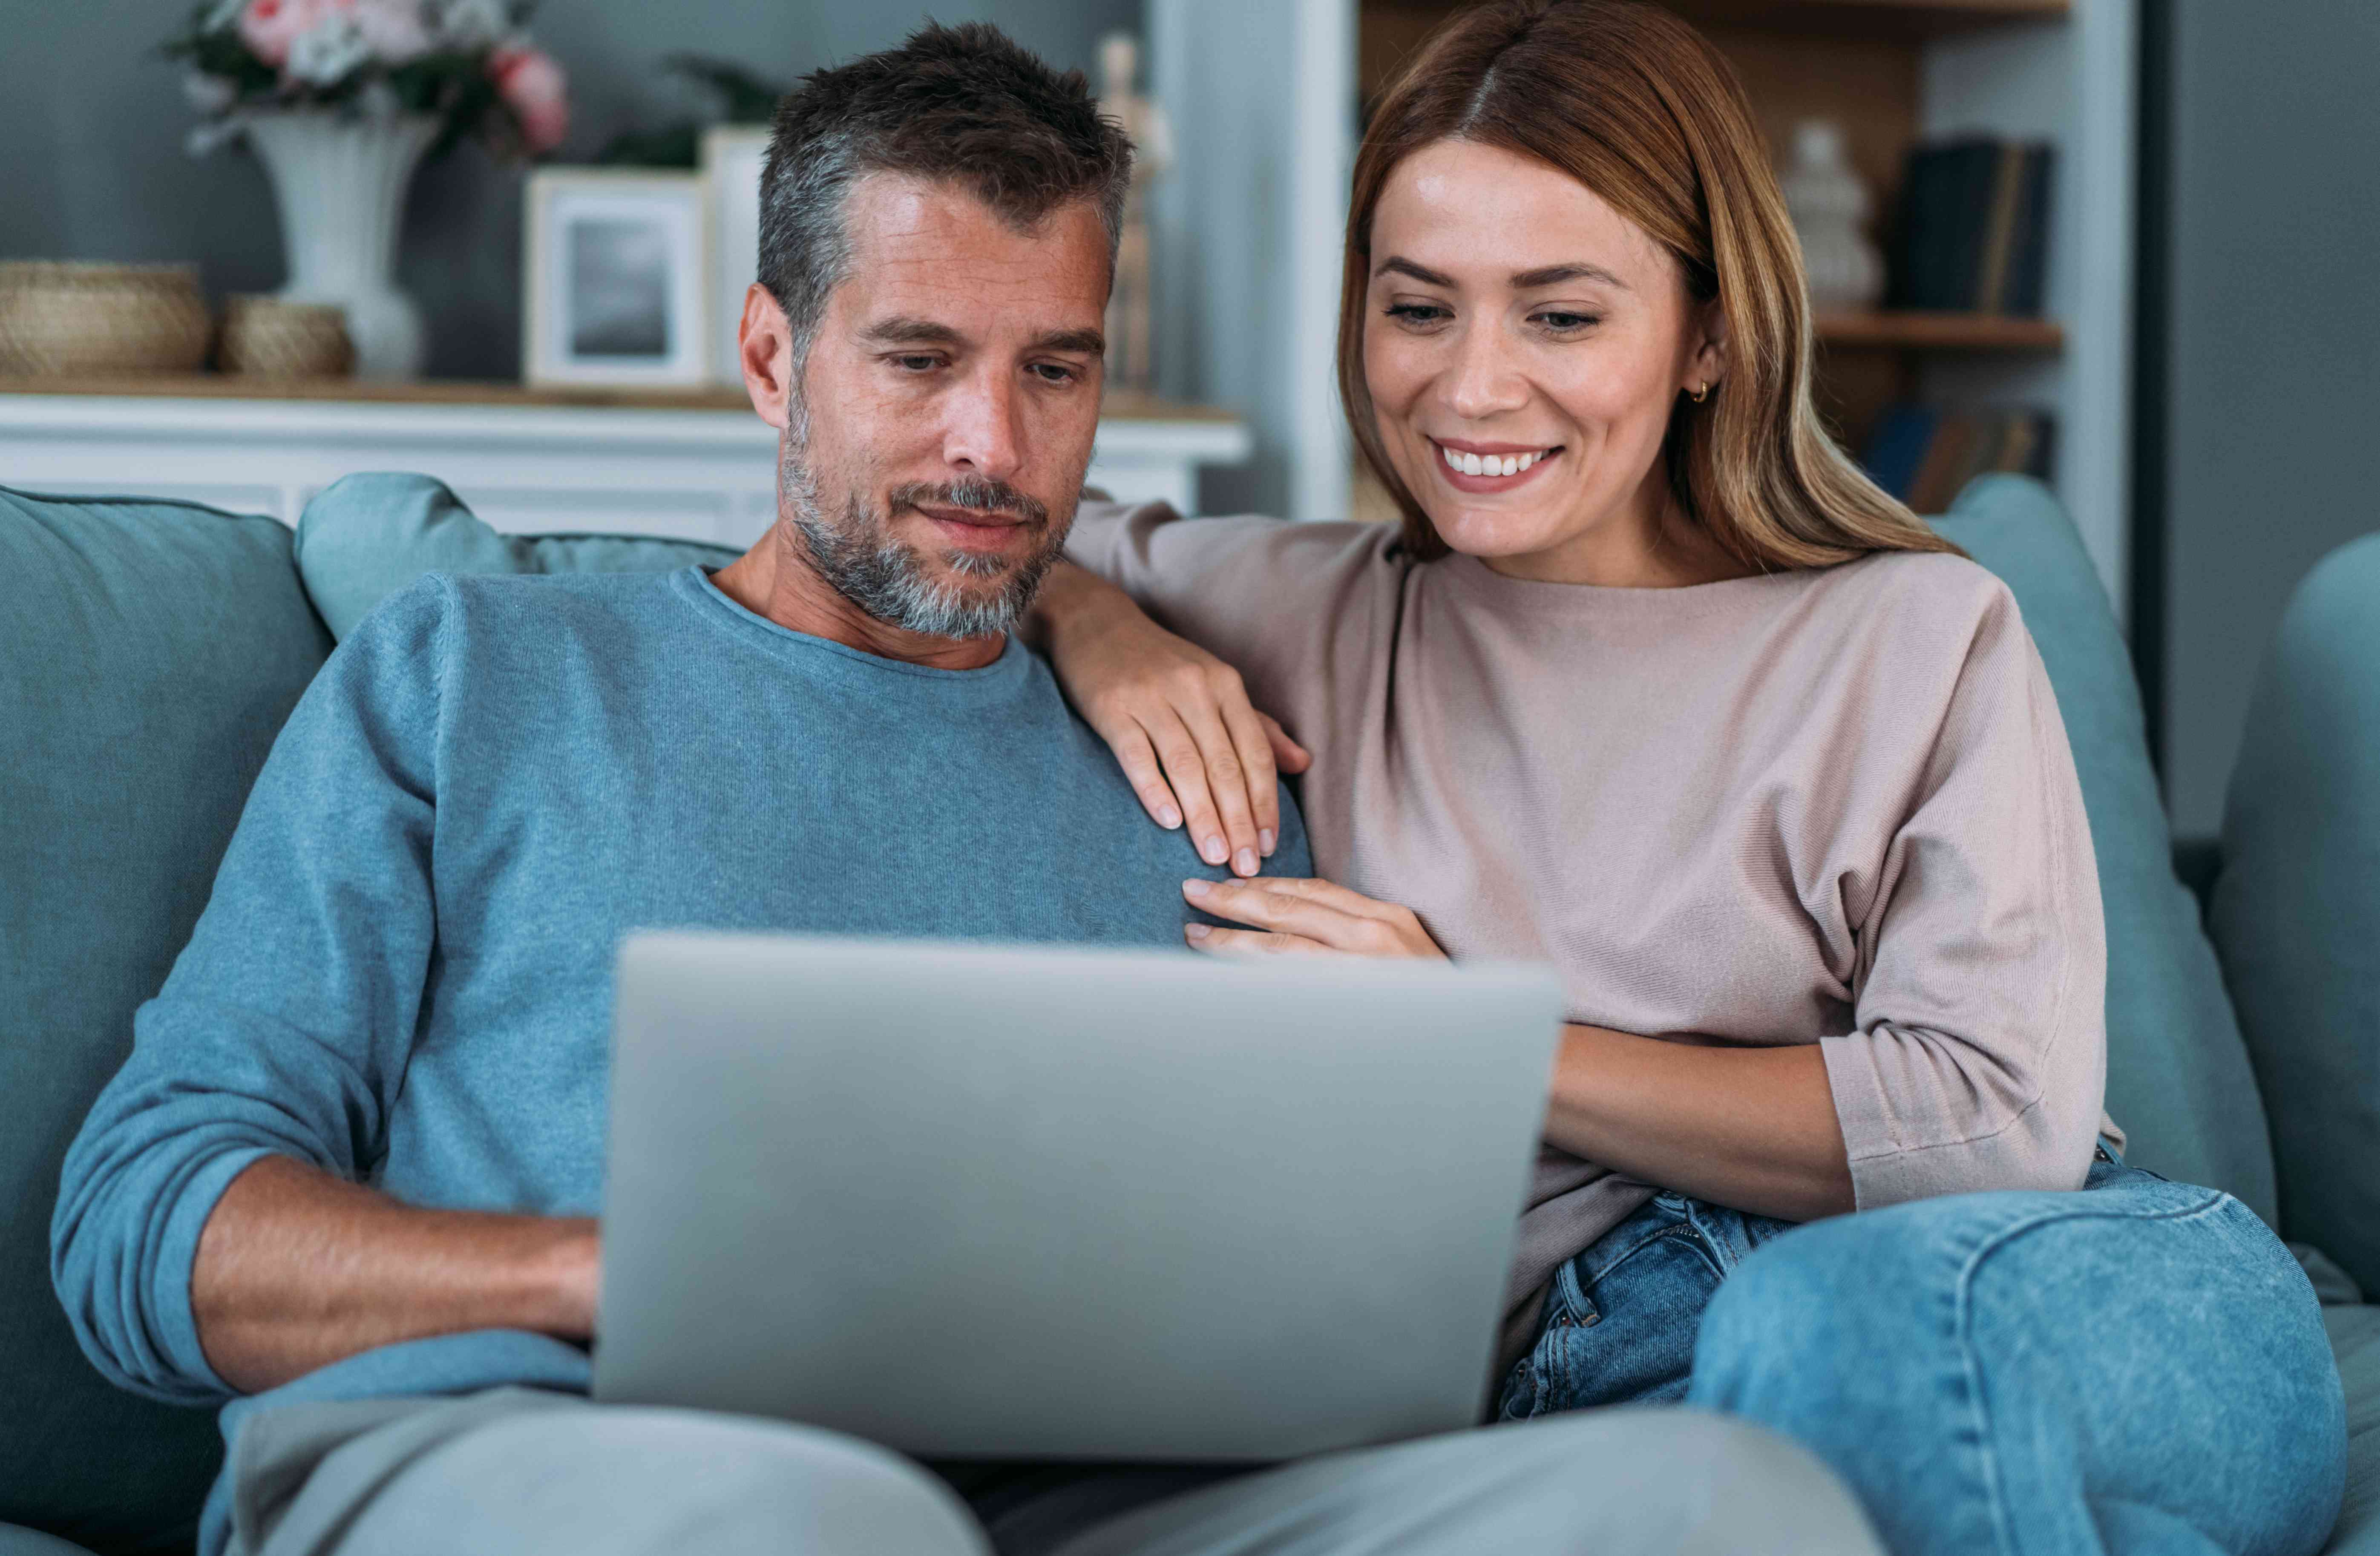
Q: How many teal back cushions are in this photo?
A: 4